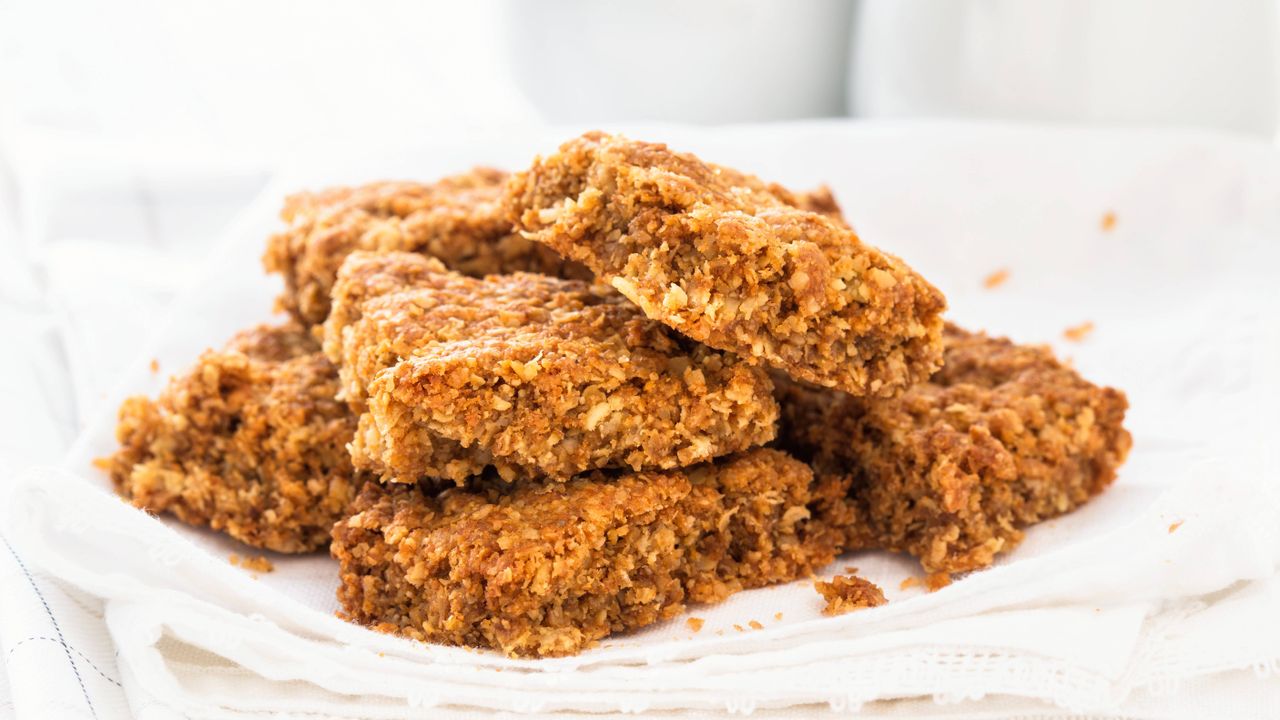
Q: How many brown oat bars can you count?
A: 6